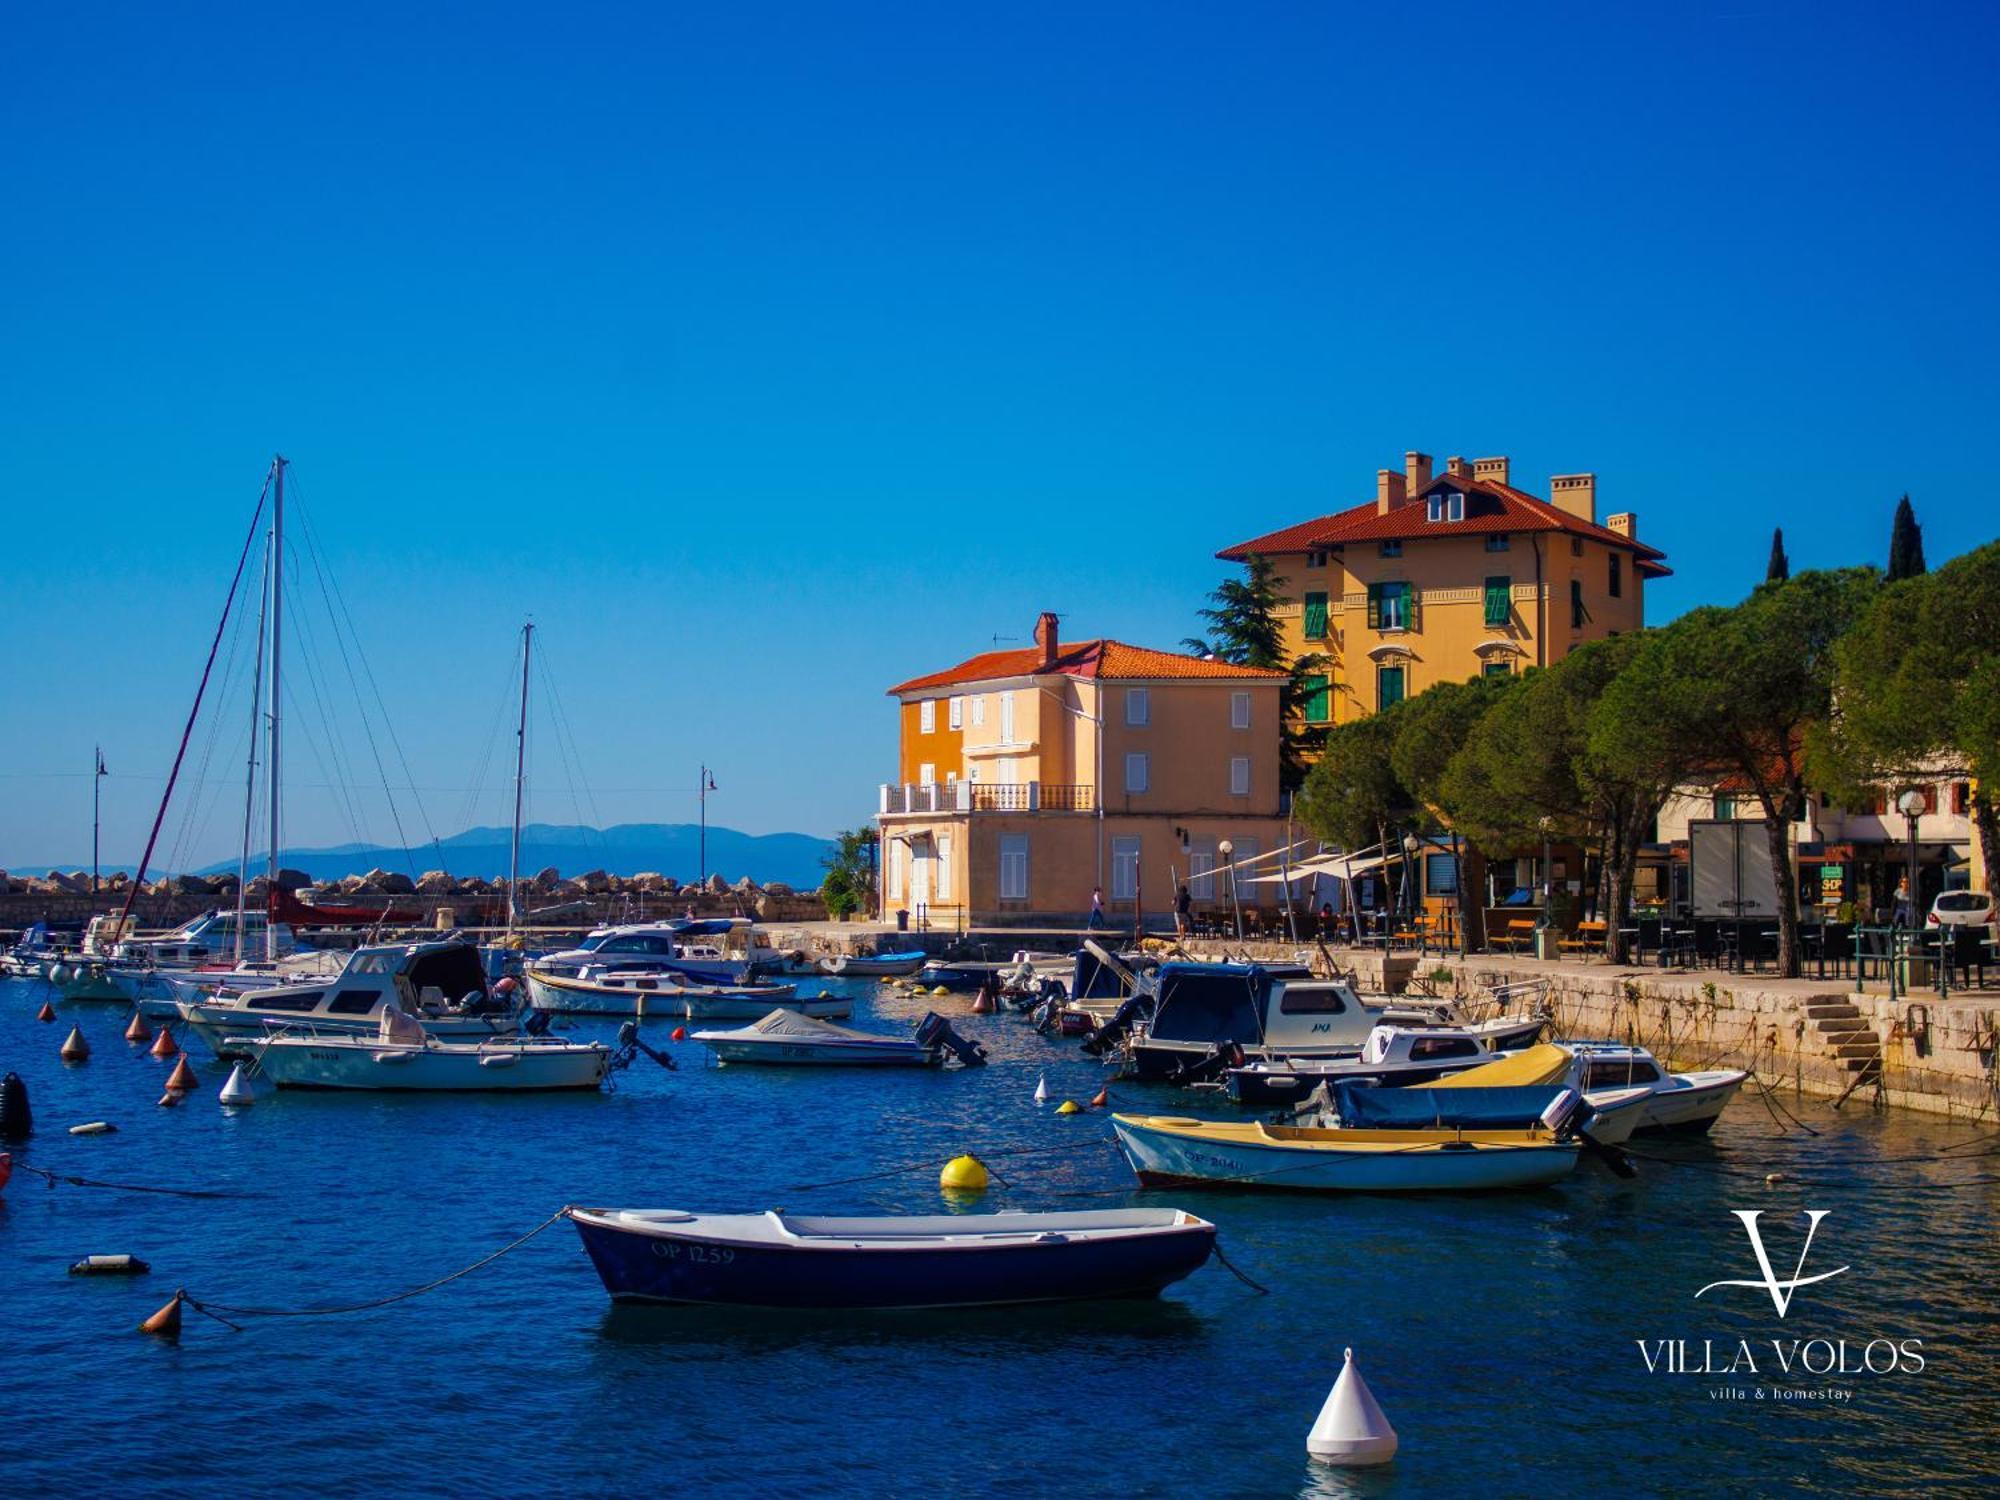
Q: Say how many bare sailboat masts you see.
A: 3